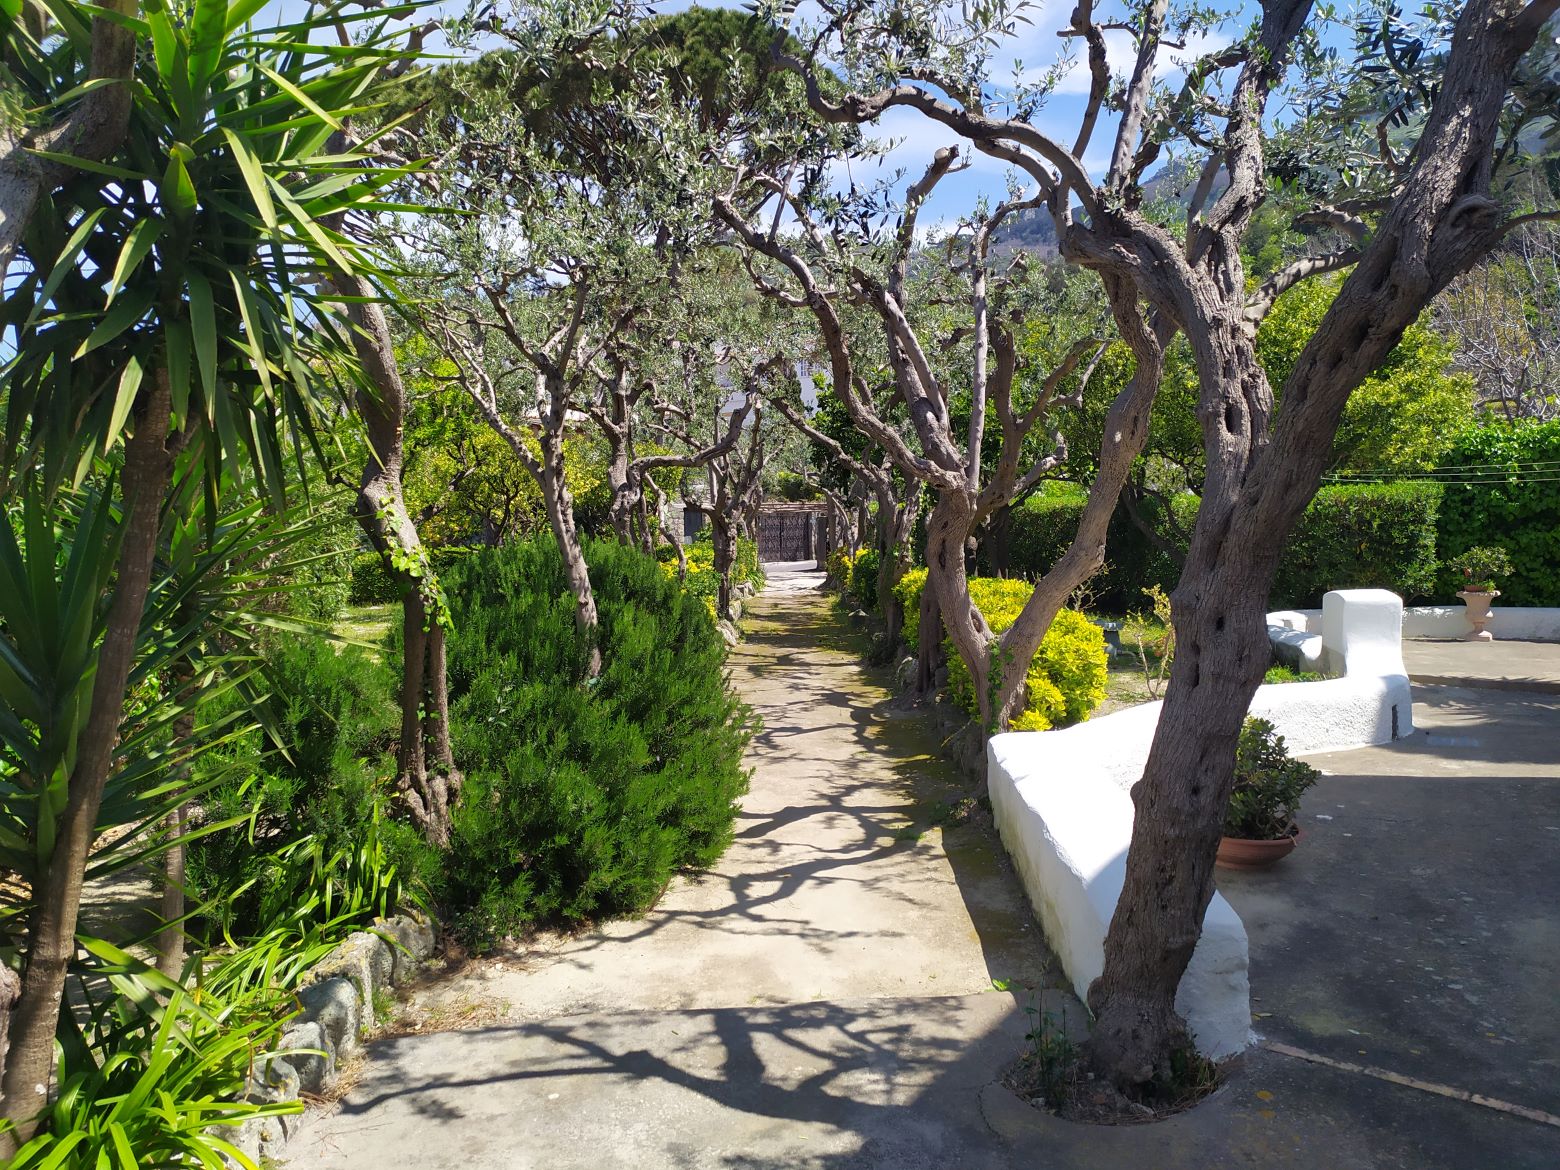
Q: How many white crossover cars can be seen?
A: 0